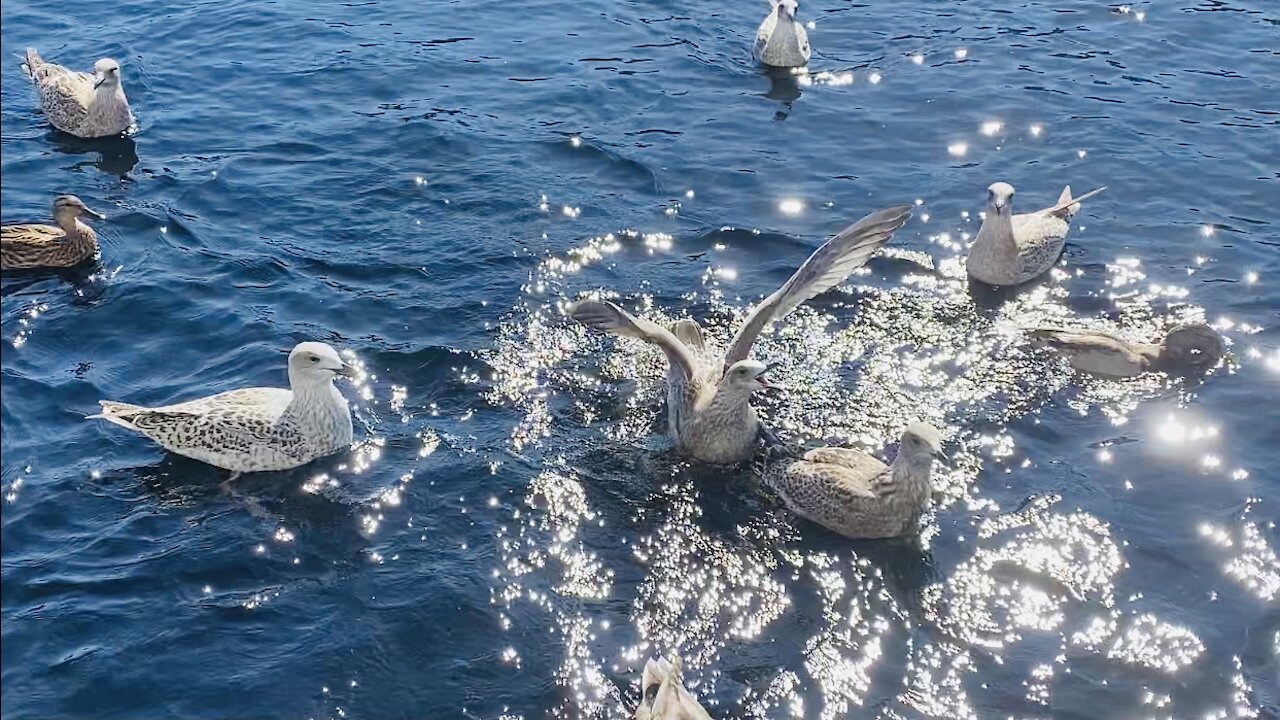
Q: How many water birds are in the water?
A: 9